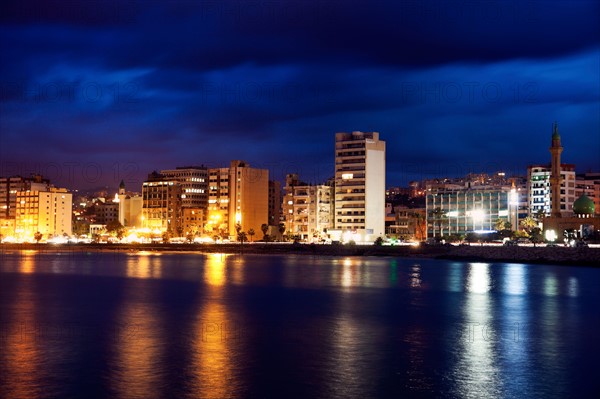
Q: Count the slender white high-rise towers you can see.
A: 1